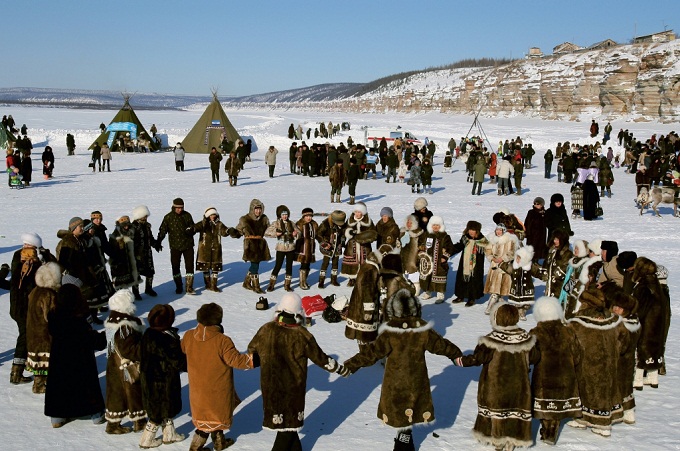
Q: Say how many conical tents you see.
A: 2